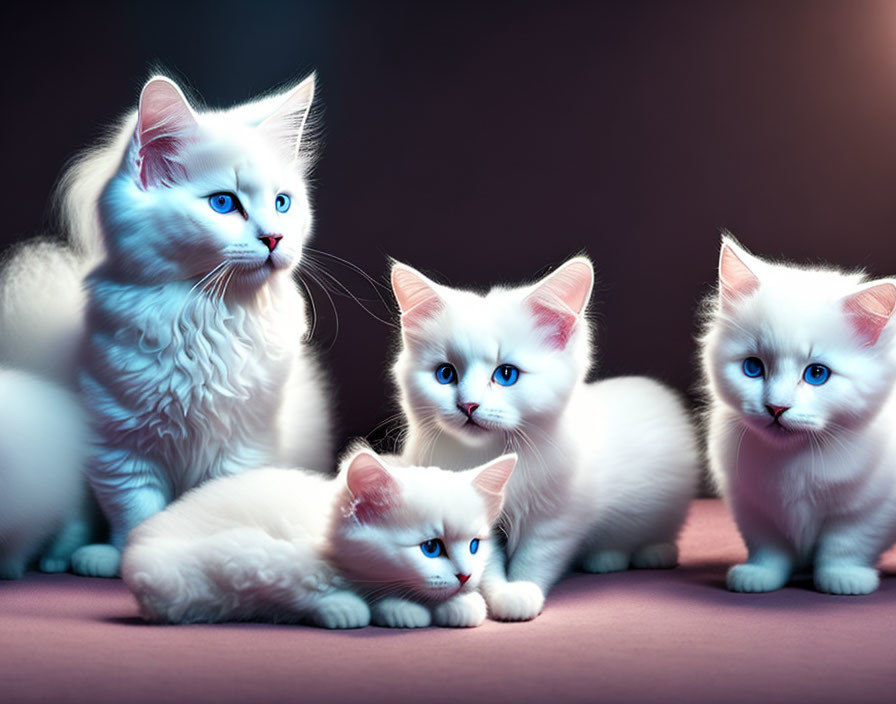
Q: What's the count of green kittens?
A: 0